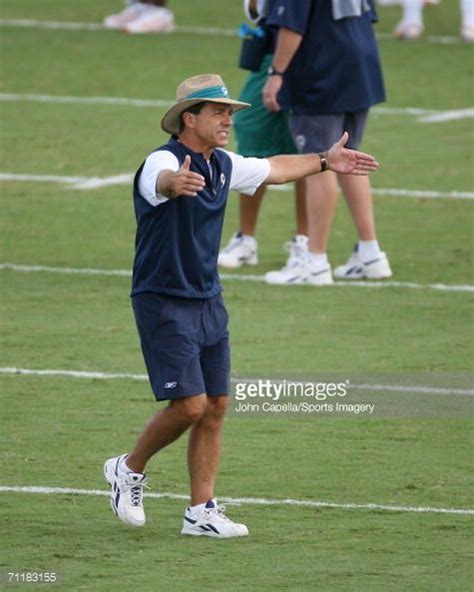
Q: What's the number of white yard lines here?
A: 6